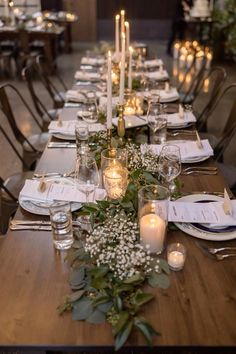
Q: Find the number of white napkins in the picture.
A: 11